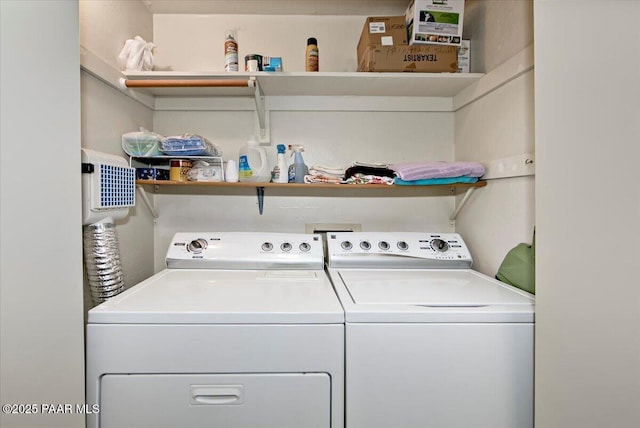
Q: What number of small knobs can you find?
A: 7